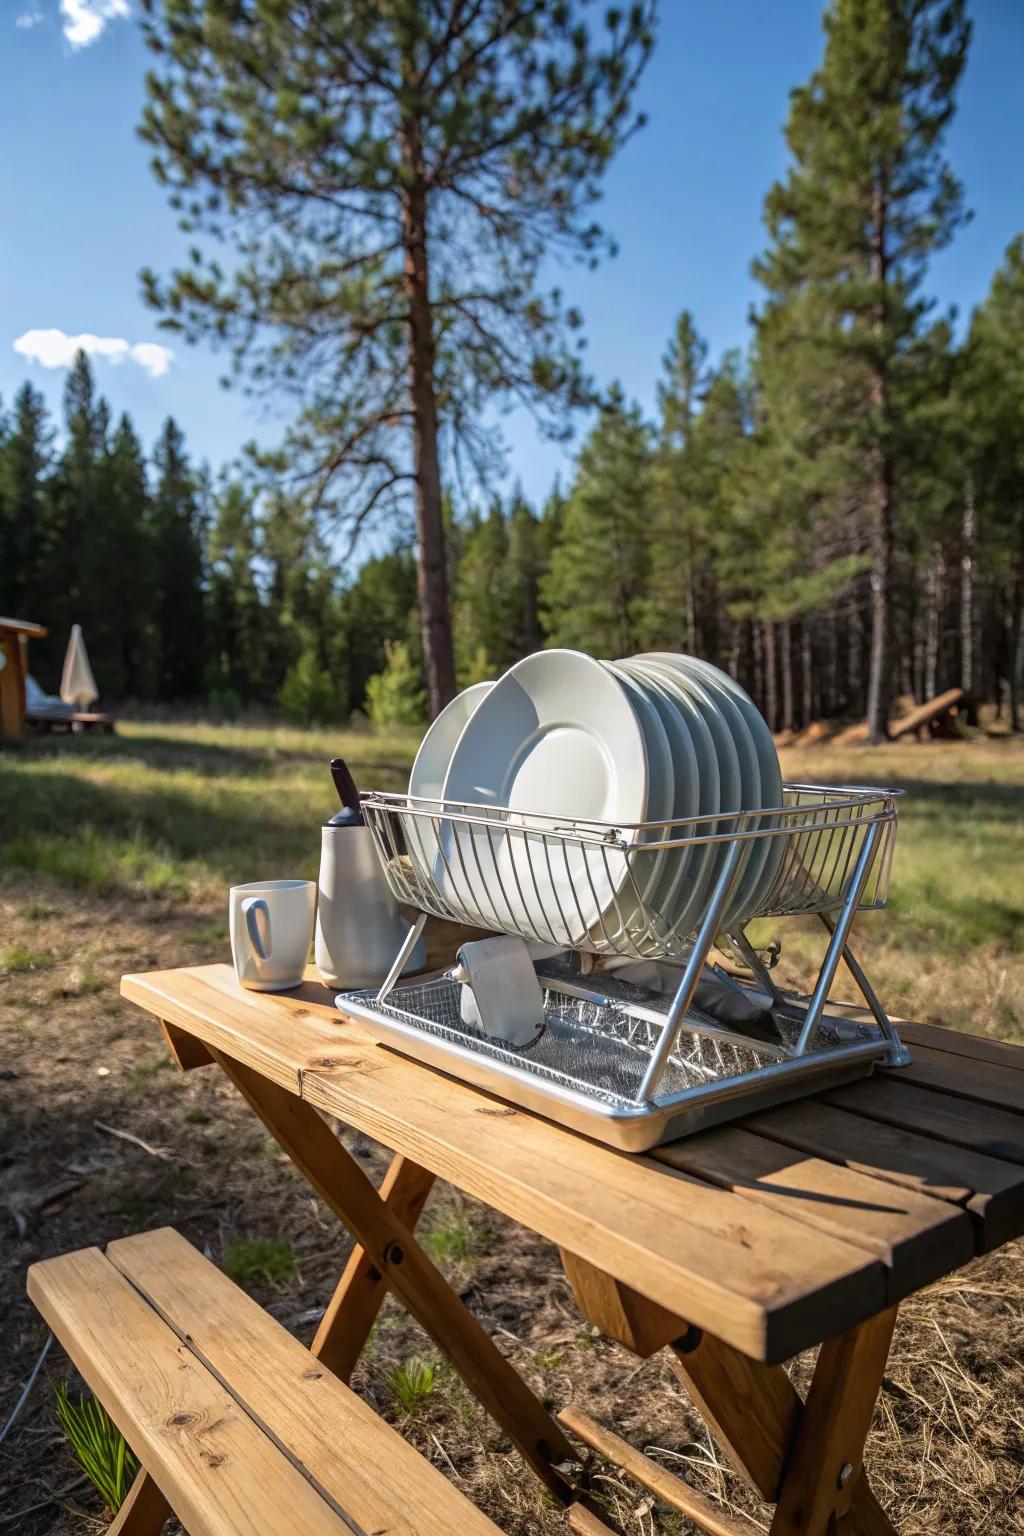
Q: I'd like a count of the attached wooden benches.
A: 1